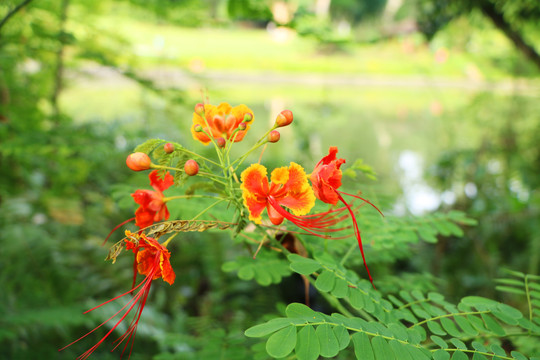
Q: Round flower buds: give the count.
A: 10